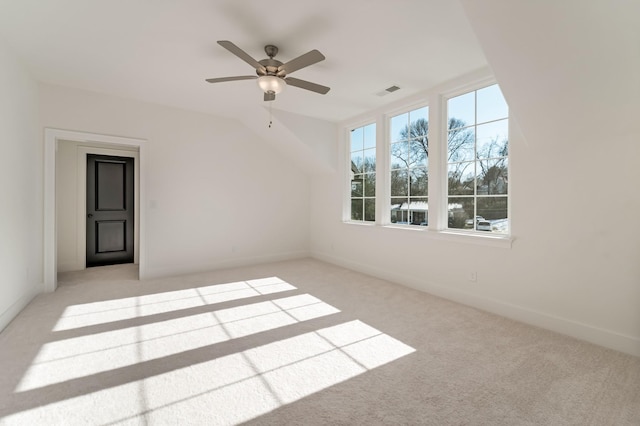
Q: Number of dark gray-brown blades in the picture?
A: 5